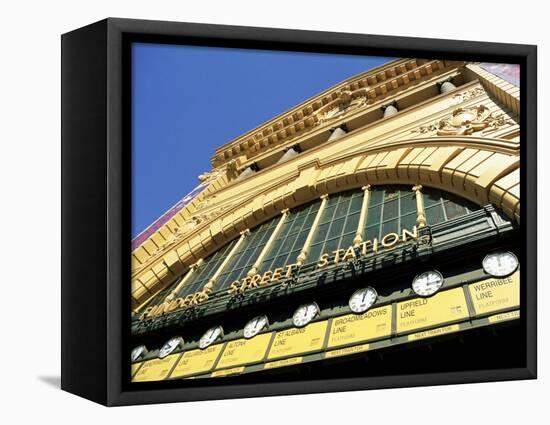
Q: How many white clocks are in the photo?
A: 8